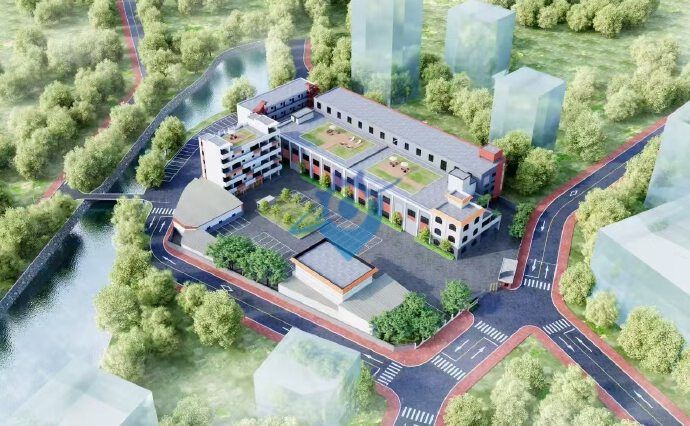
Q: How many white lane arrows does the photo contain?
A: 12